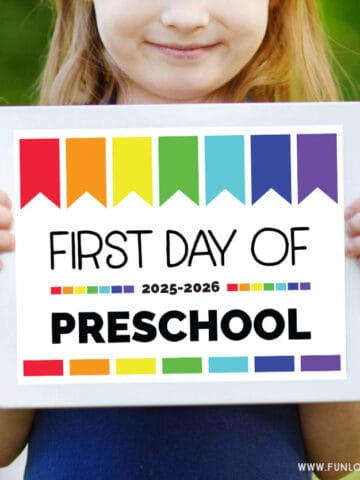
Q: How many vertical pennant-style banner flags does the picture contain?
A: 7